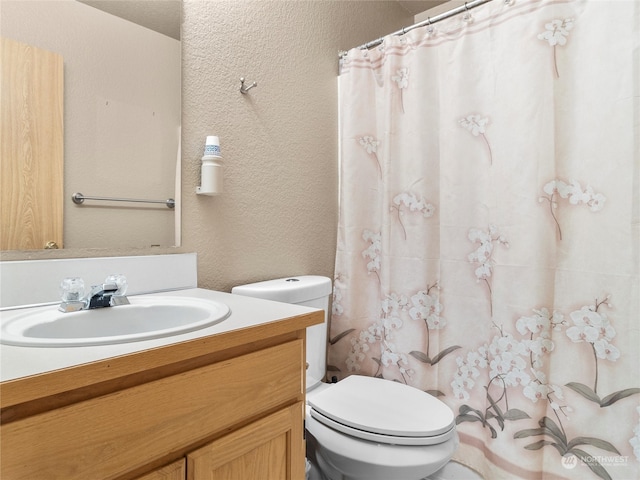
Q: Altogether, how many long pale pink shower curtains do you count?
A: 1